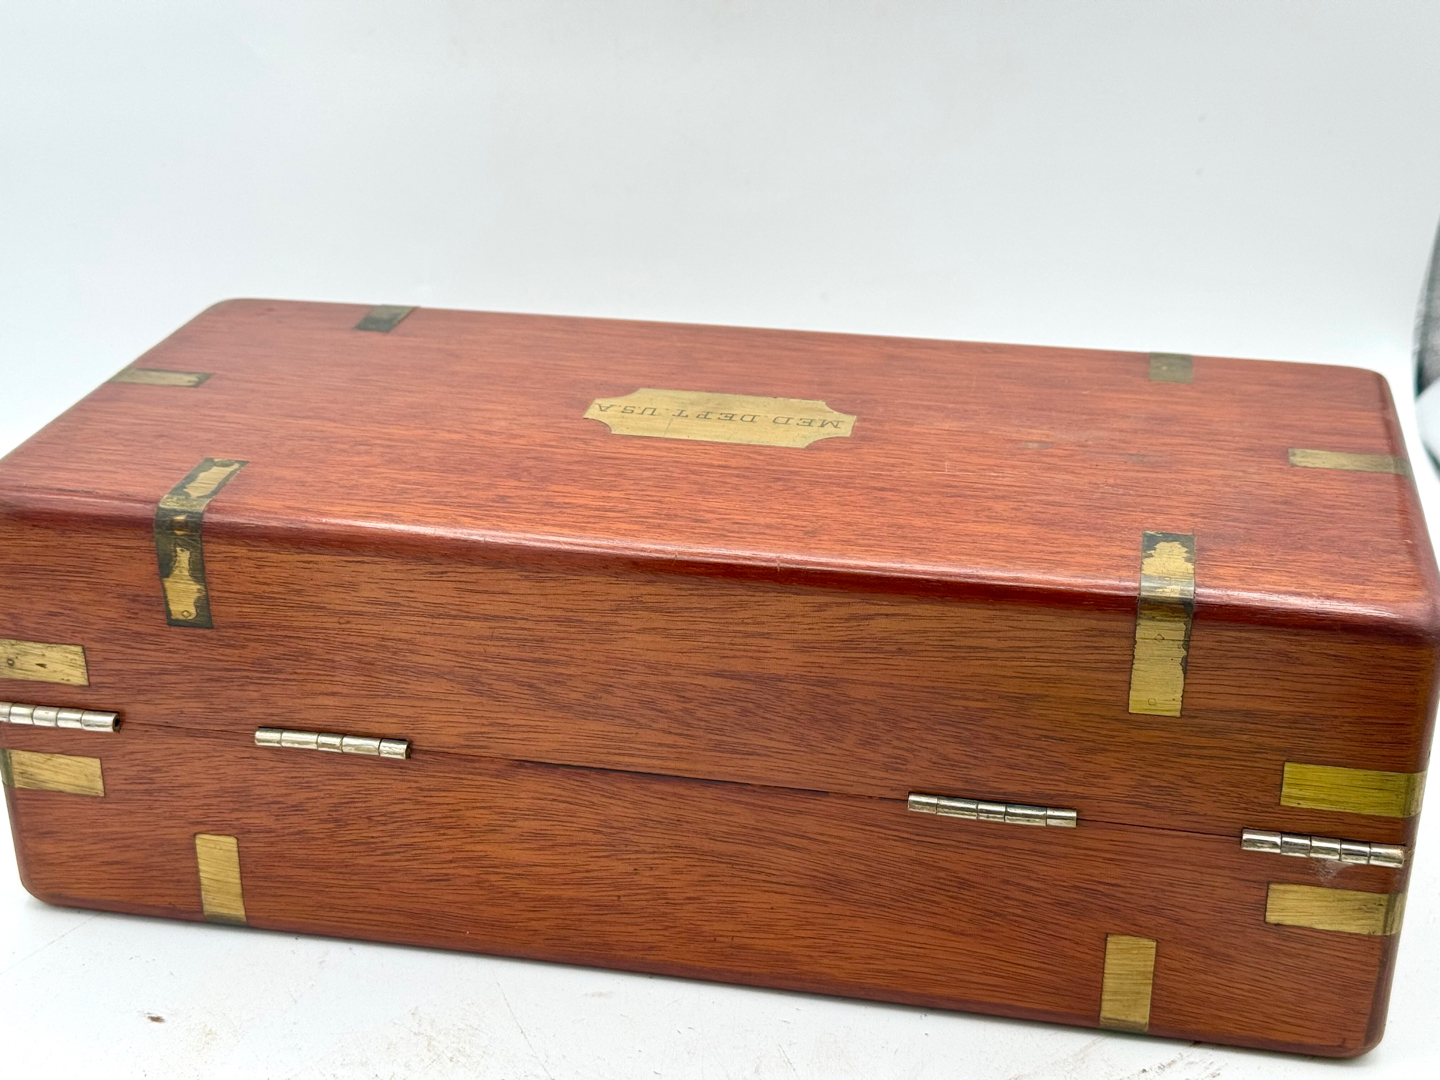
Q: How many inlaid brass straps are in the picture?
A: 12